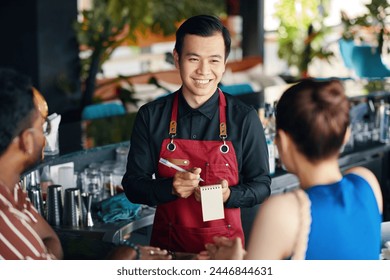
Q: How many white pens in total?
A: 1